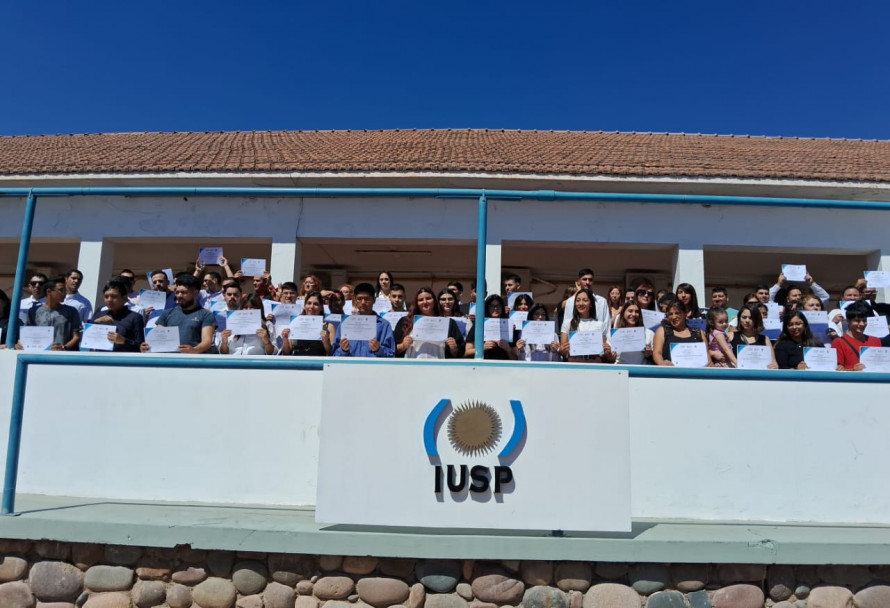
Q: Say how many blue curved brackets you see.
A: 2